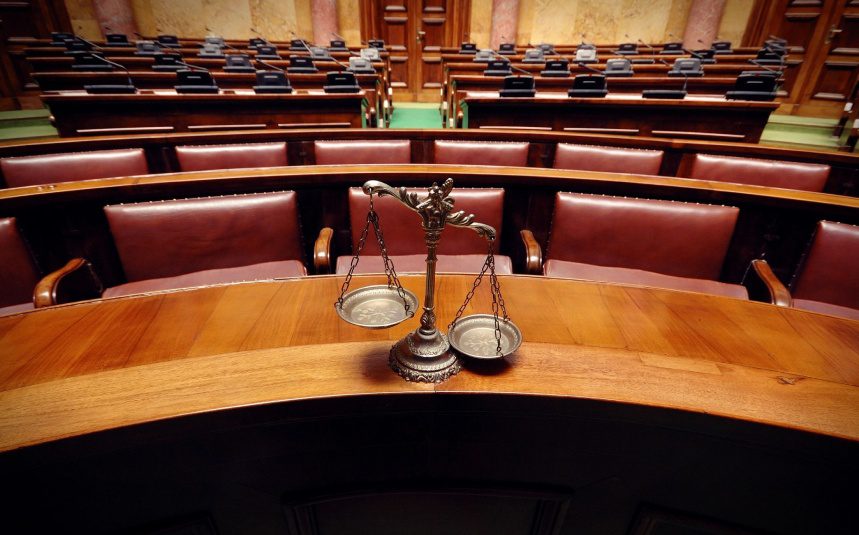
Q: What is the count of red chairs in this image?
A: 11